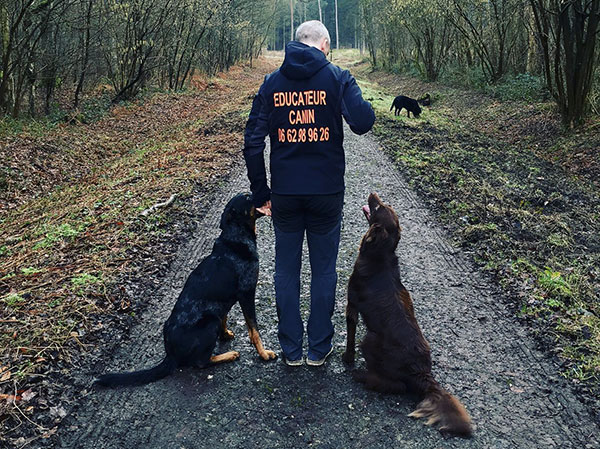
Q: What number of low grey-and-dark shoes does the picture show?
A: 2